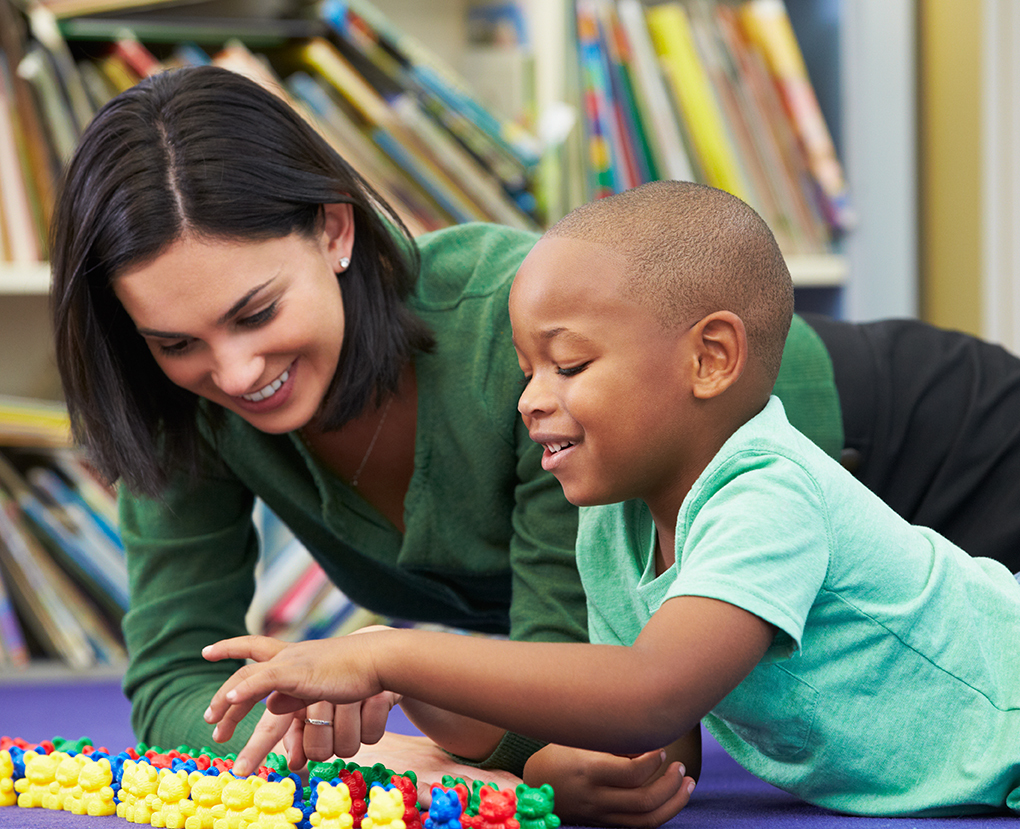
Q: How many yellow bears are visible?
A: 12